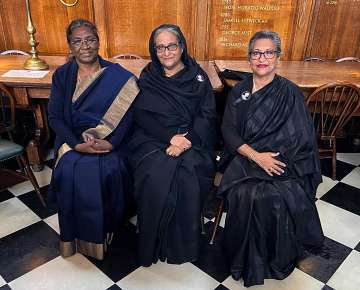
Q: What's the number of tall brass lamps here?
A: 1